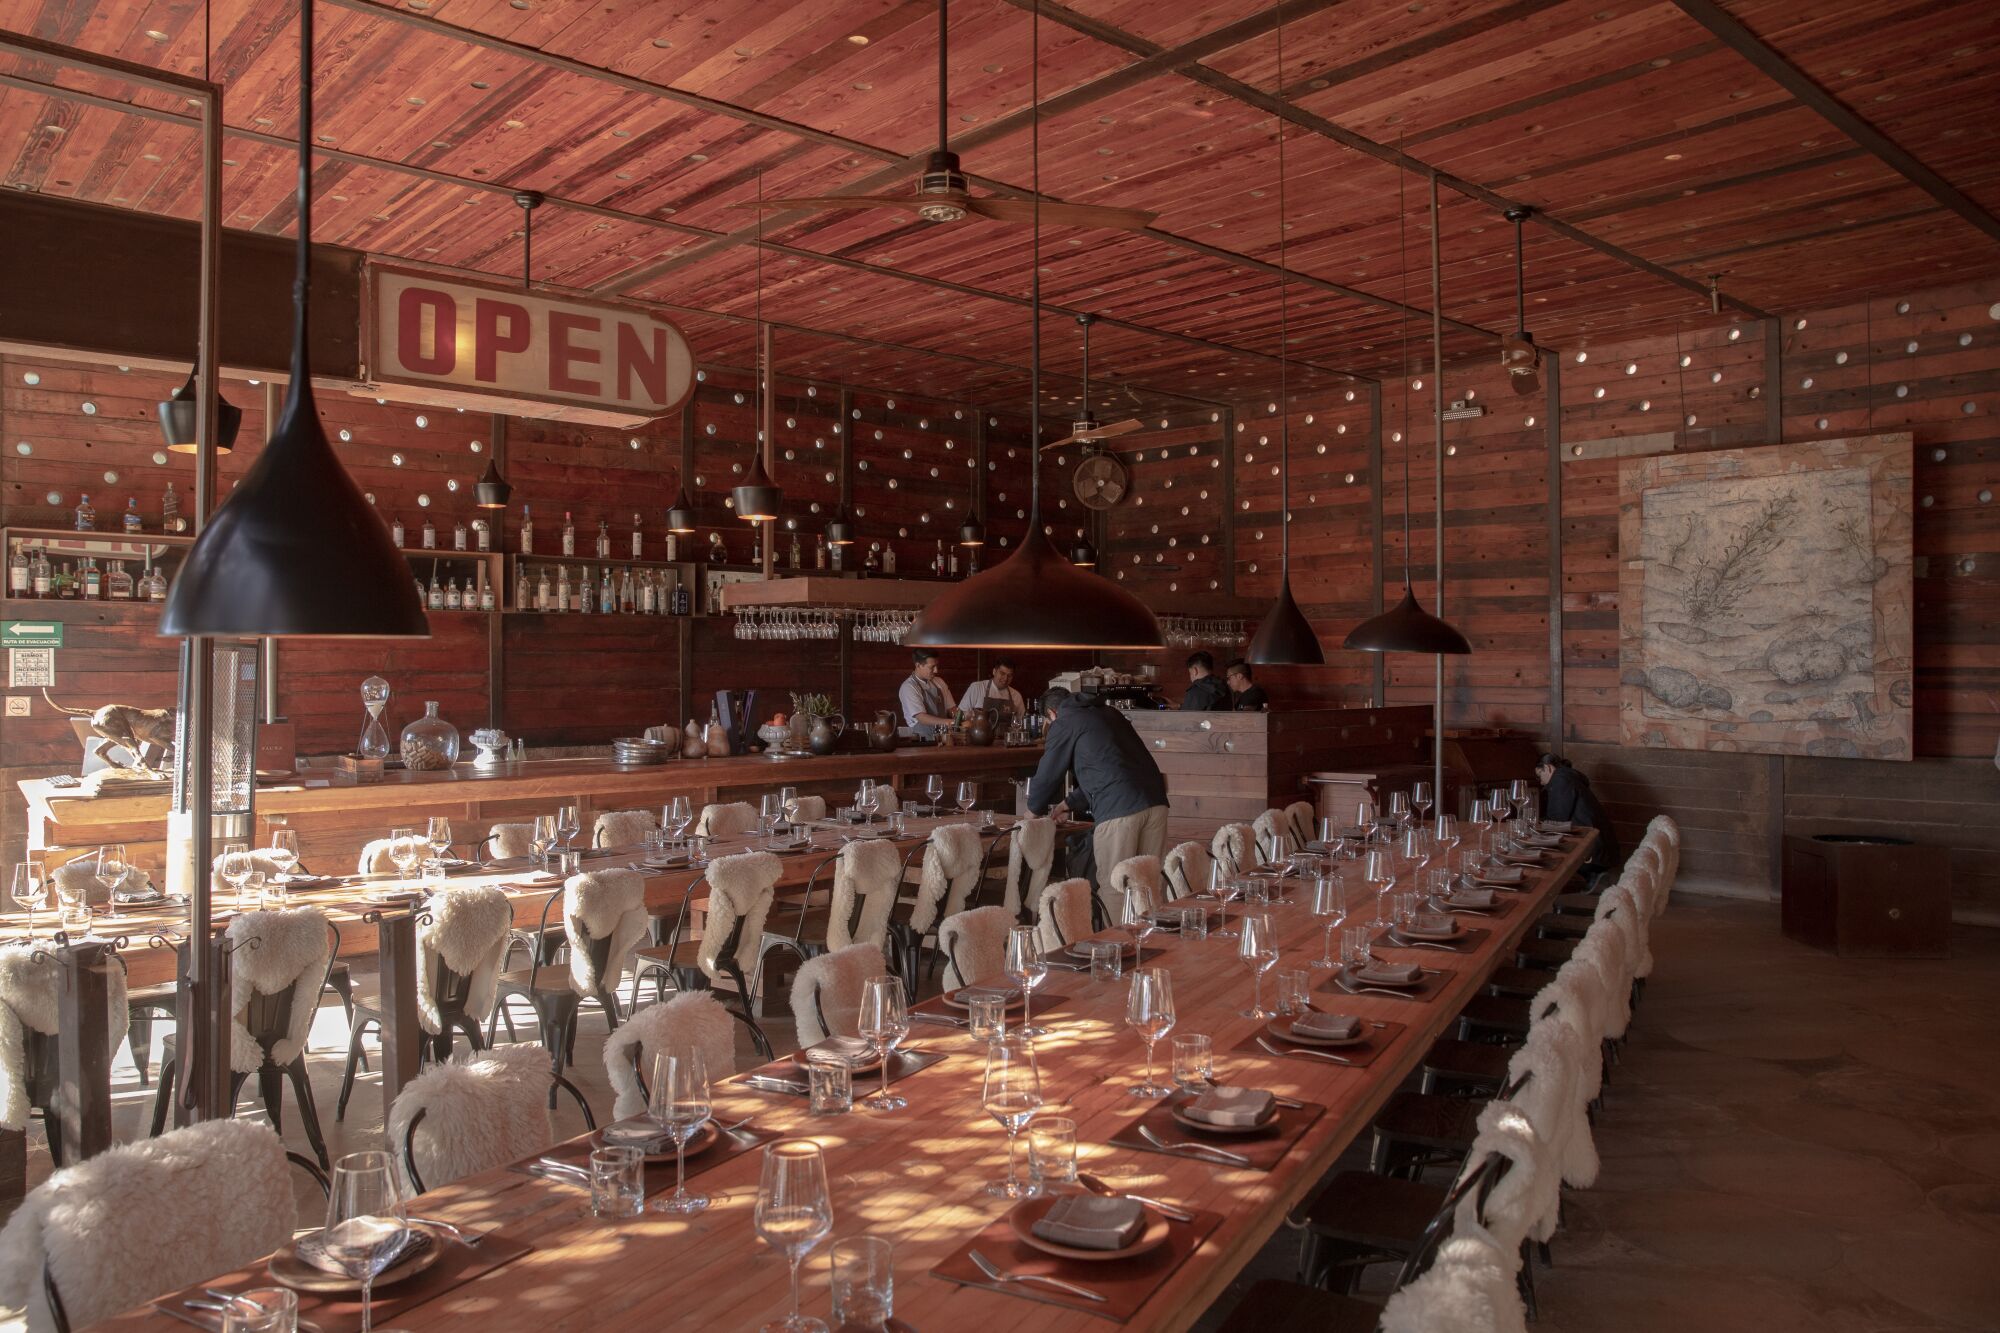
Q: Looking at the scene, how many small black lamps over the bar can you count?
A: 7